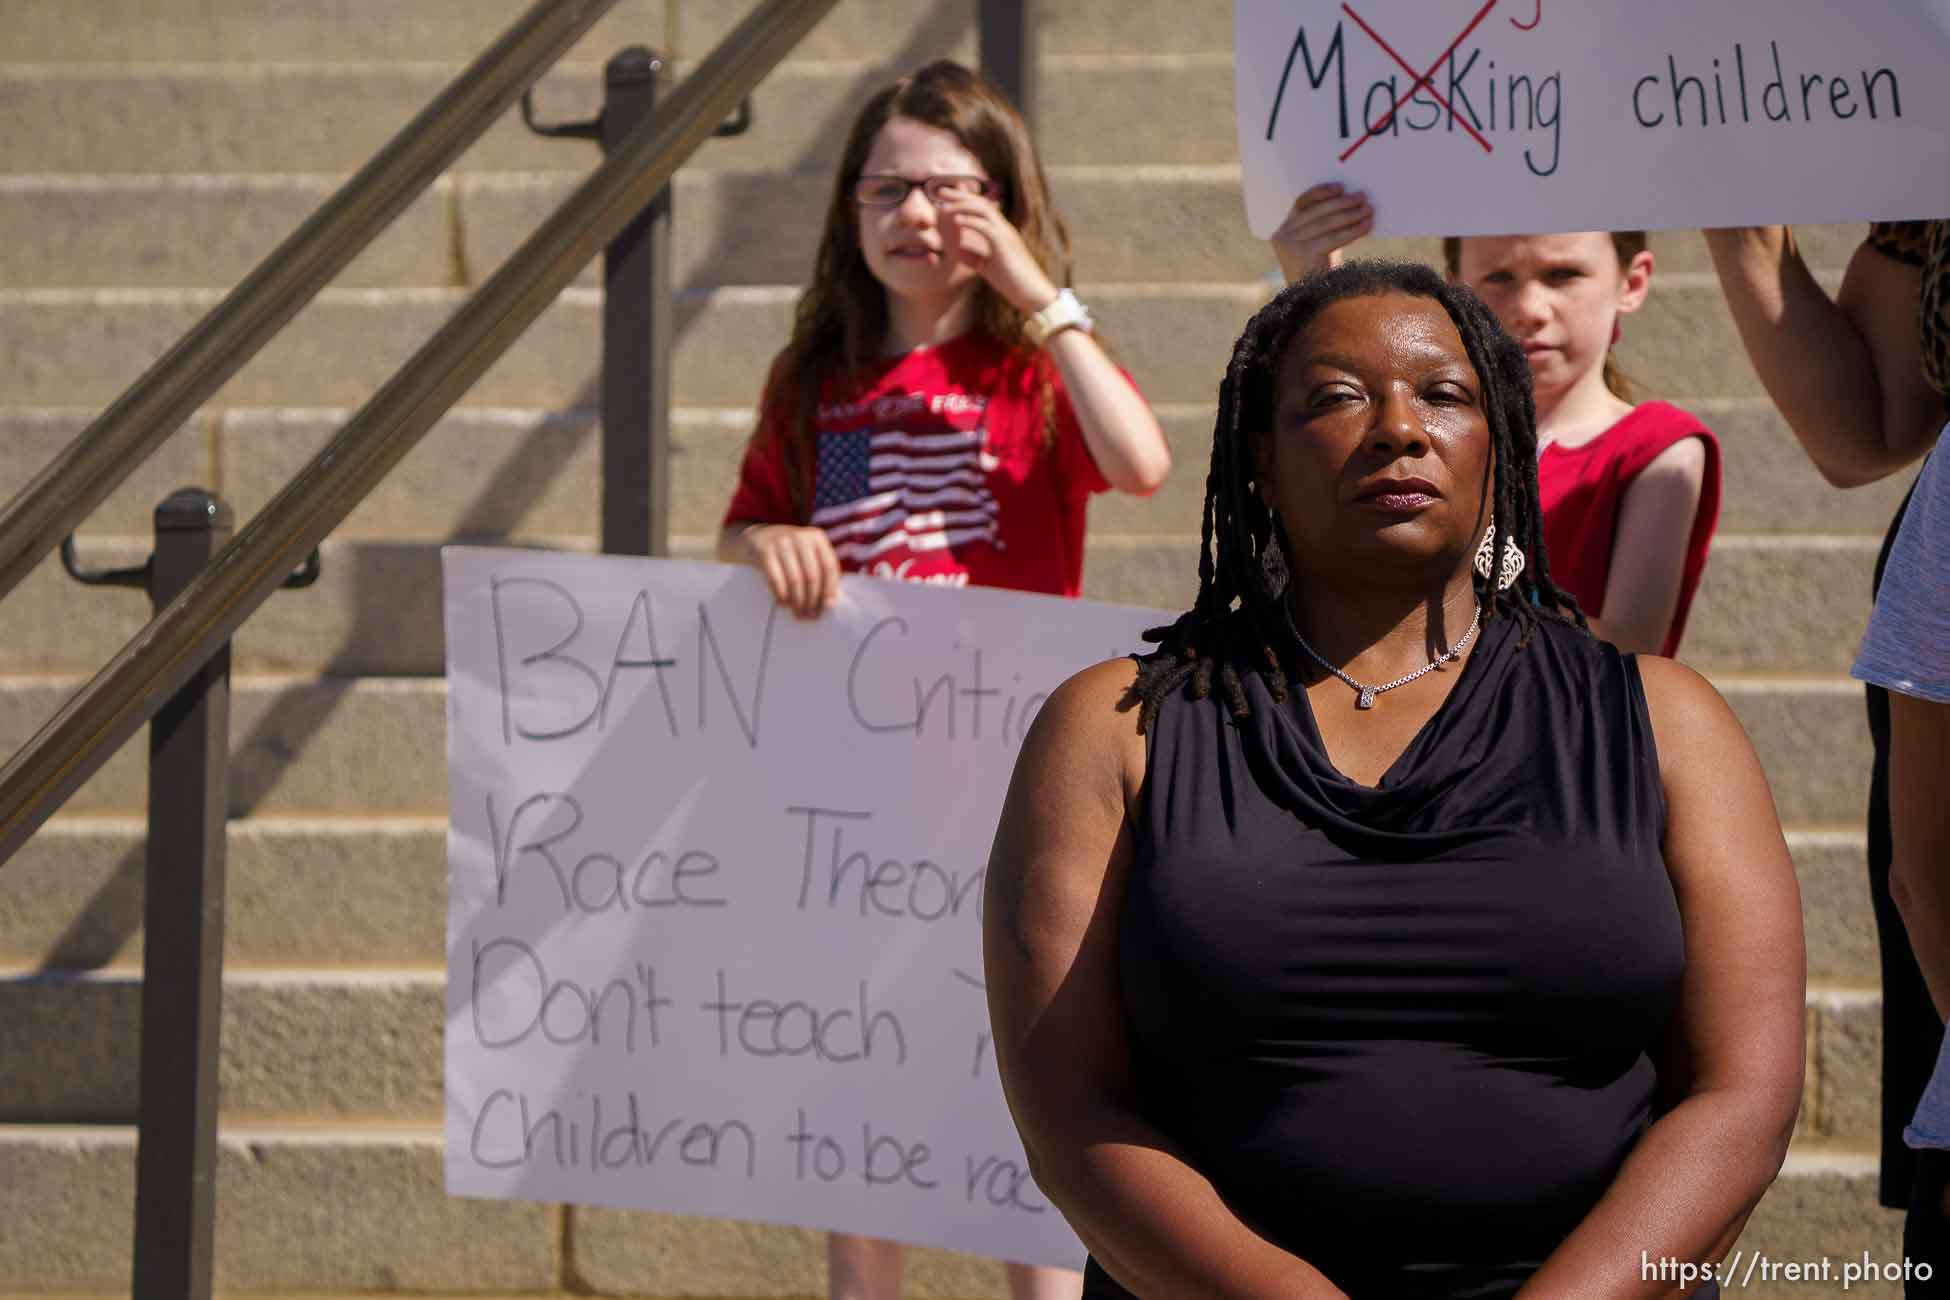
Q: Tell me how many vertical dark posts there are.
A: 3